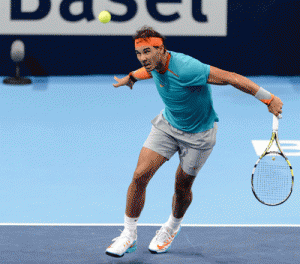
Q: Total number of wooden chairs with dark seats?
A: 0